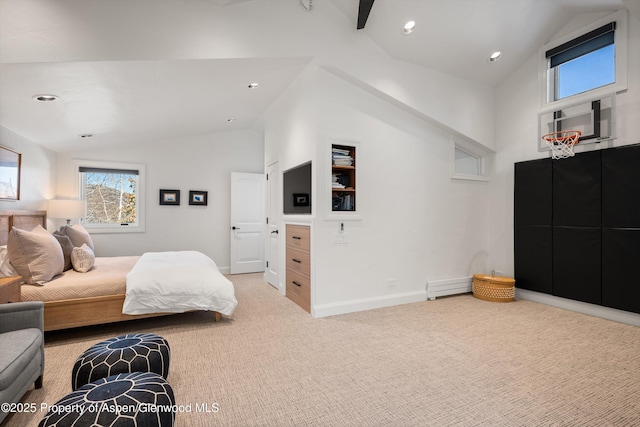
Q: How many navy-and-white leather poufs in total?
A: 2